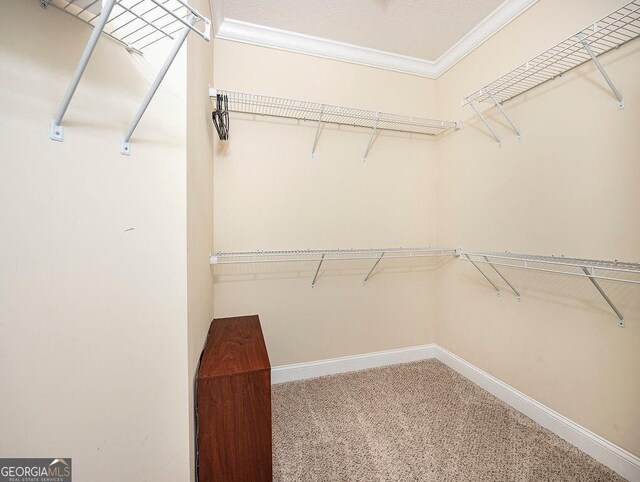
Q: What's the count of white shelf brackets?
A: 12